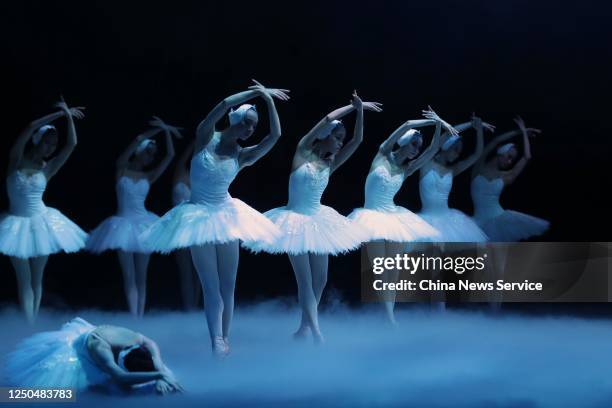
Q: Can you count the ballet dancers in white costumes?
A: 9